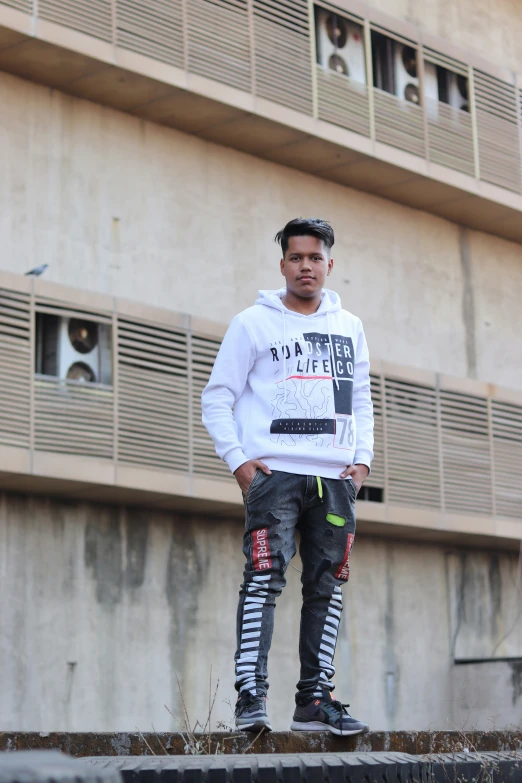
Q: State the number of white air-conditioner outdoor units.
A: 4